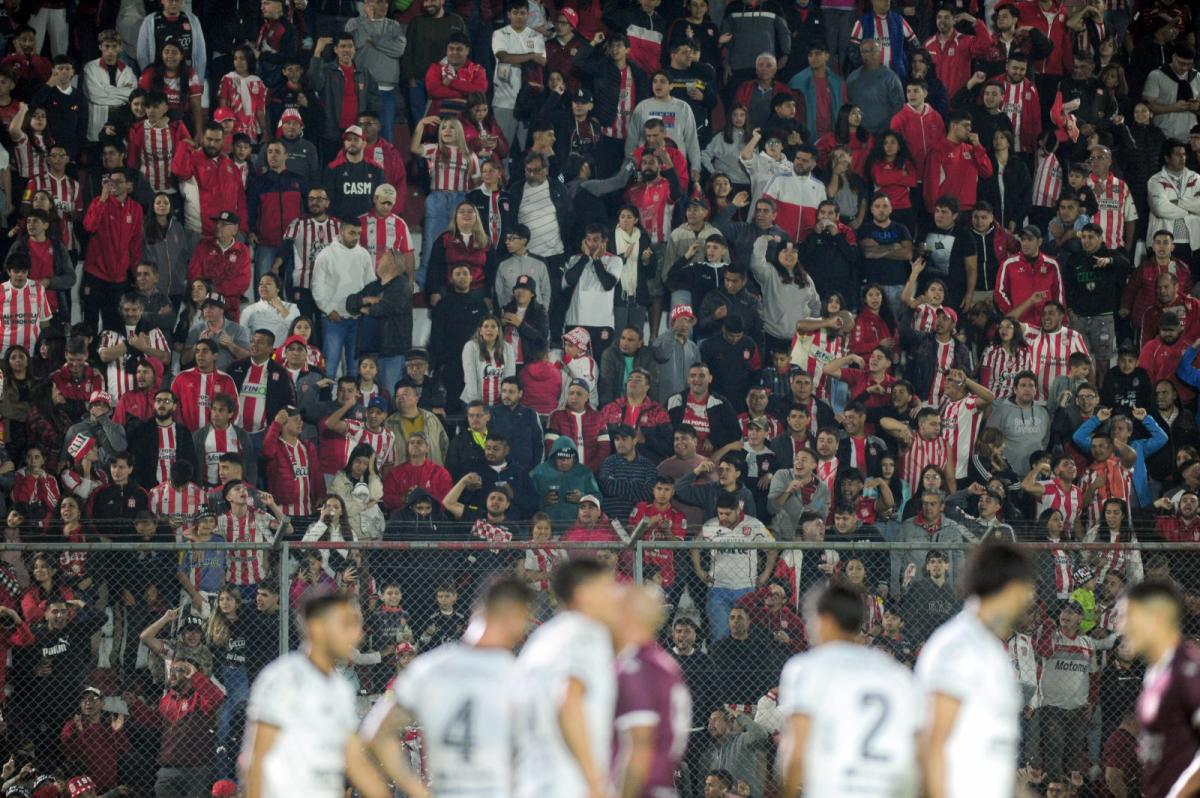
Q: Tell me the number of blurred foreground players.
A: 7